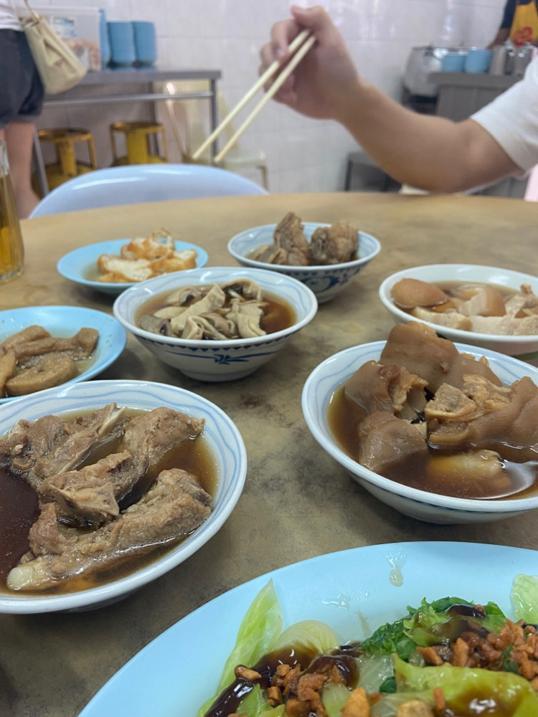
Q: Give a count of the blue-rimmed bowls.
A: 4